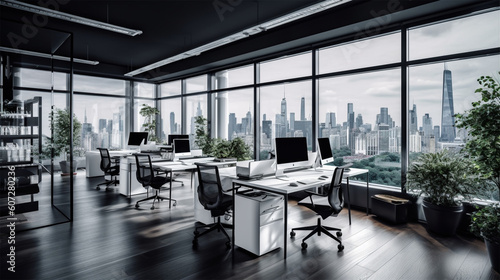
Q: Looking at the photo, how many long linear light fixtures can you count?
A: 3